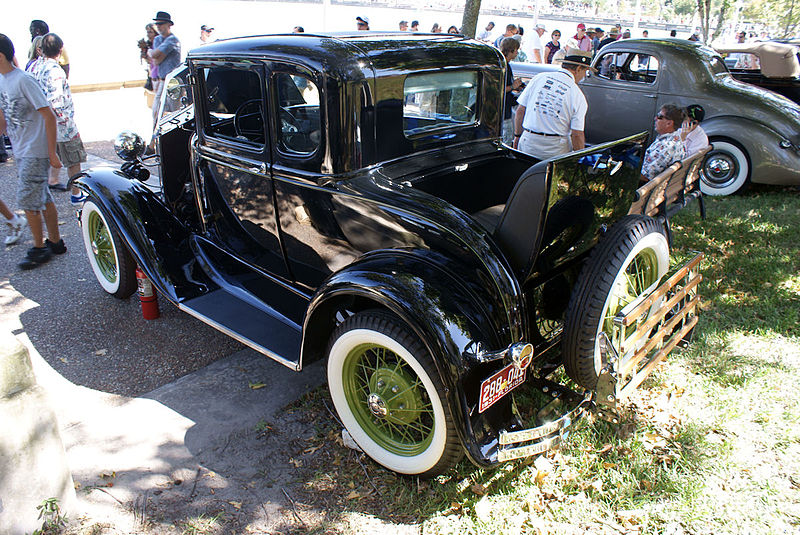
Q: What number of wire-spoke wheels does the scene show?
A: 3